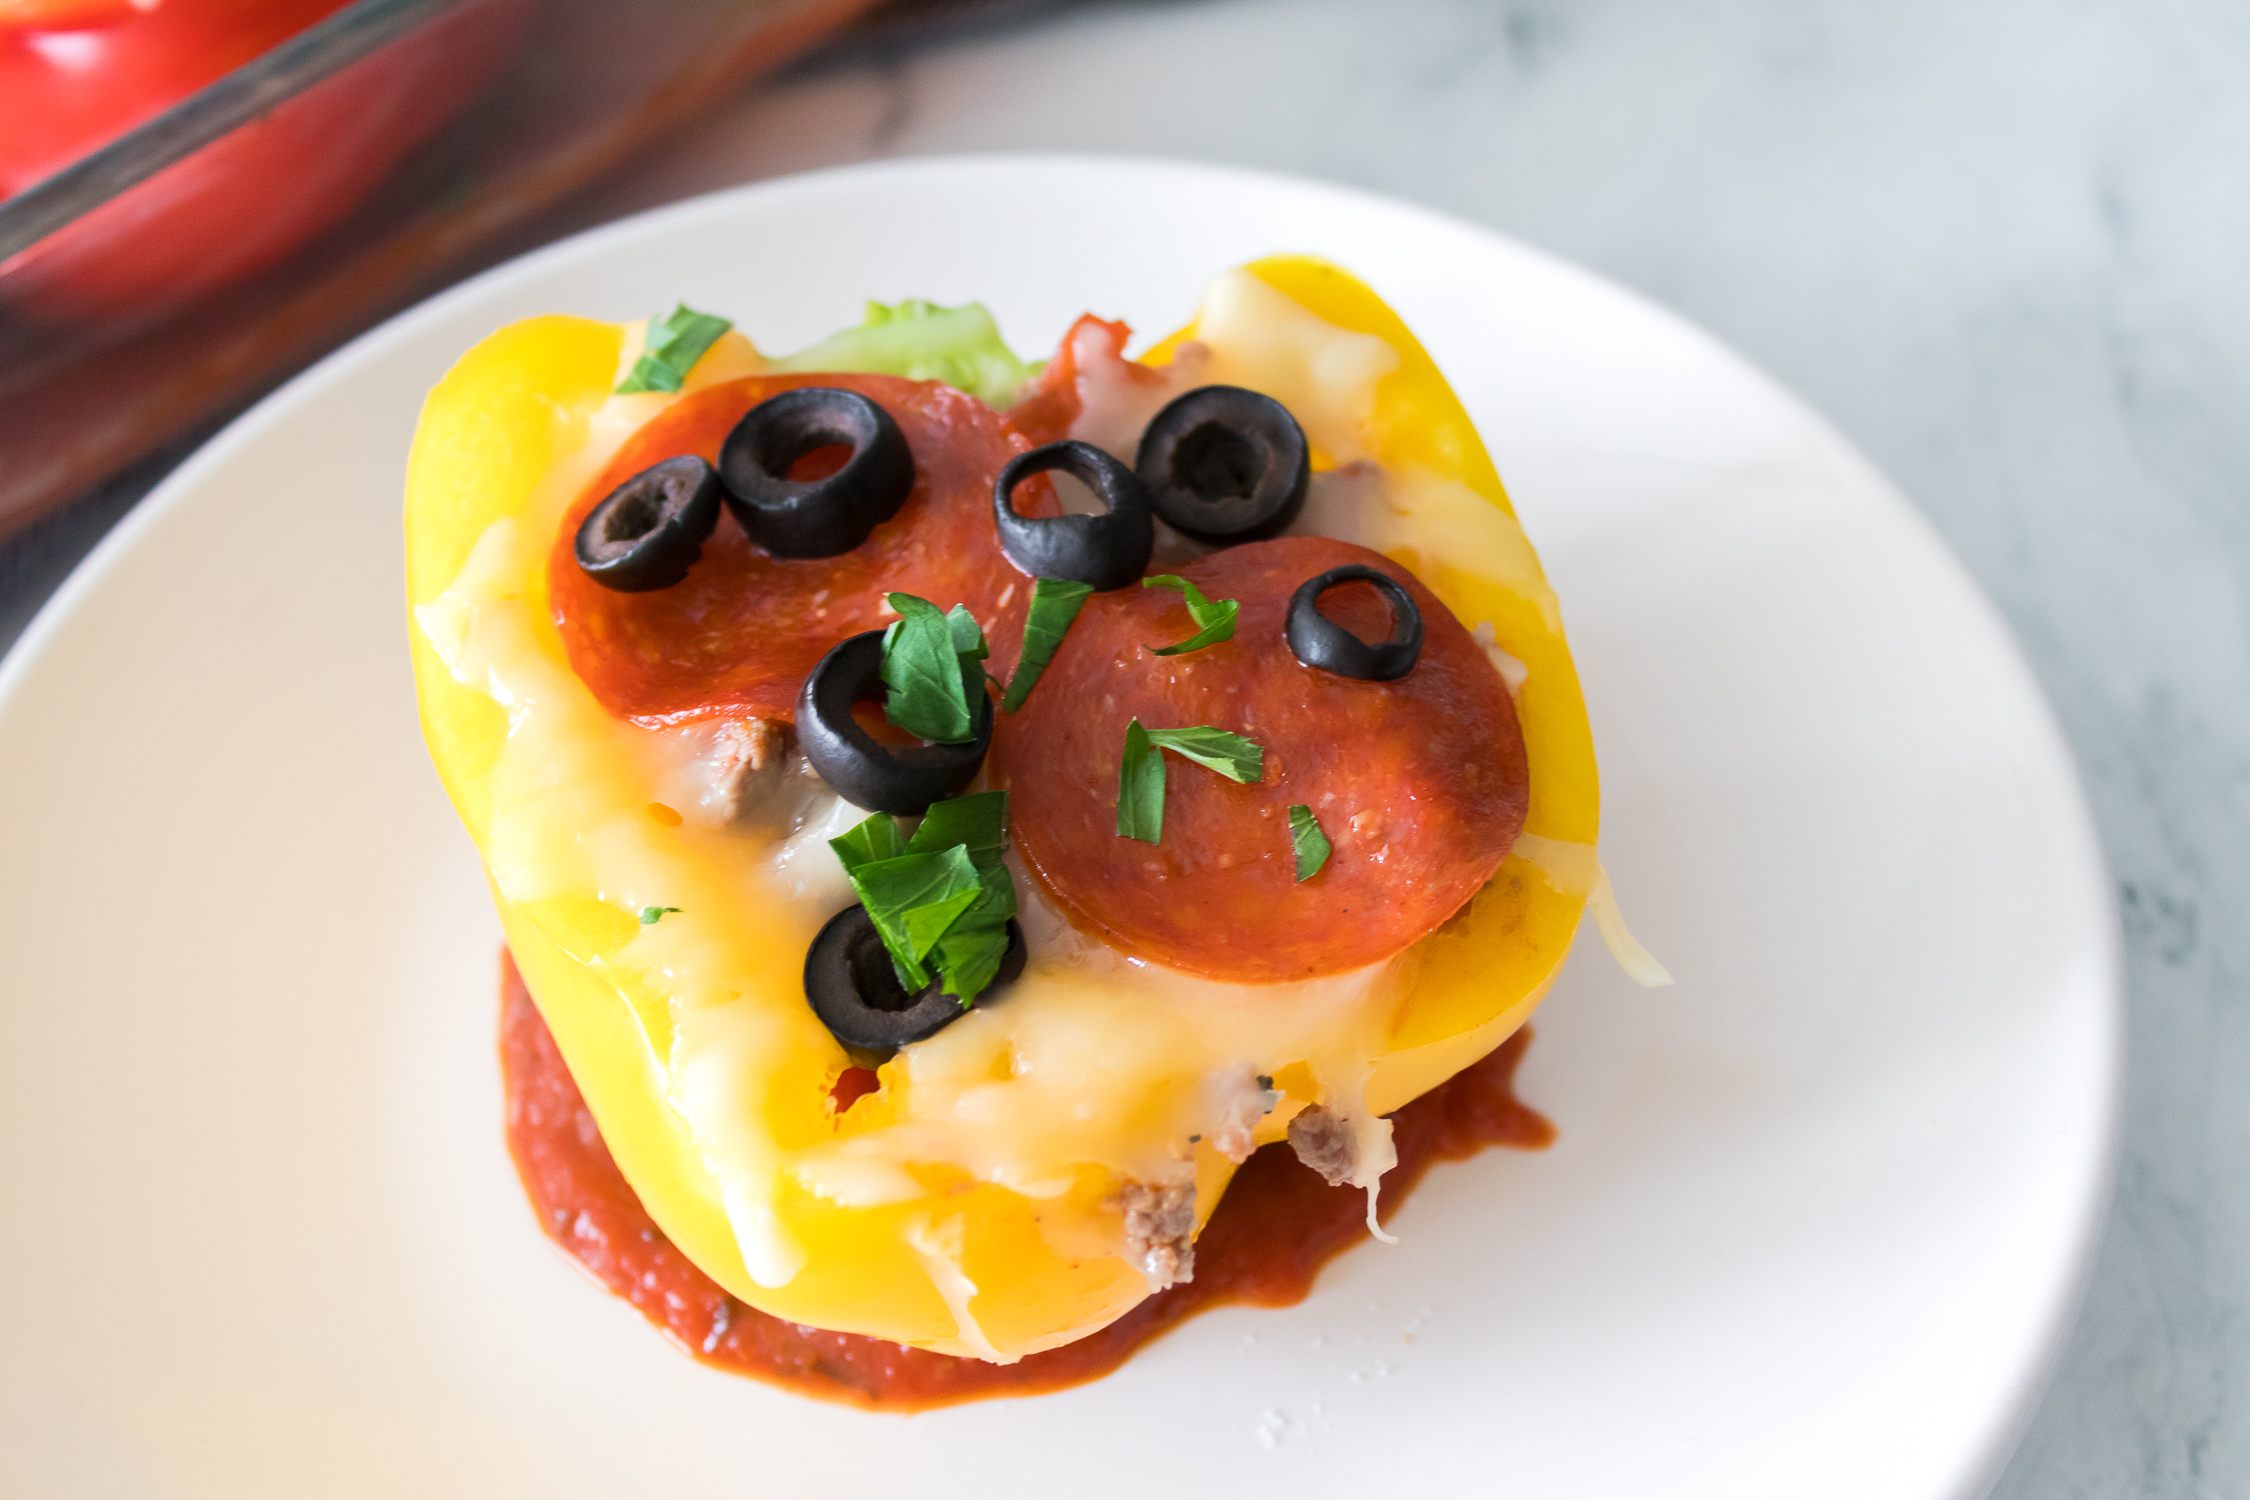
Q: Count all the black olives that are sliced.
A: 7